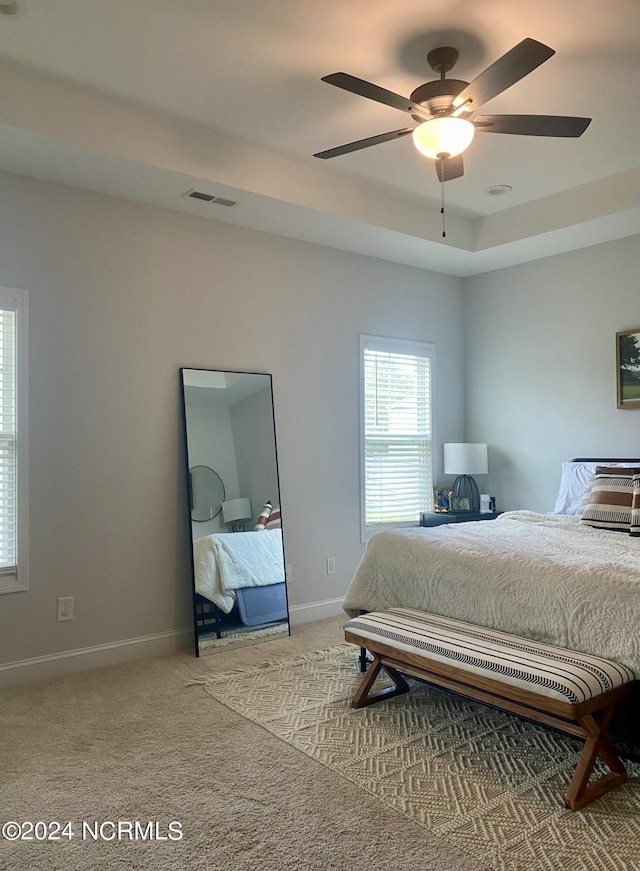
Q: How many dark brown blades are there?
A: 5